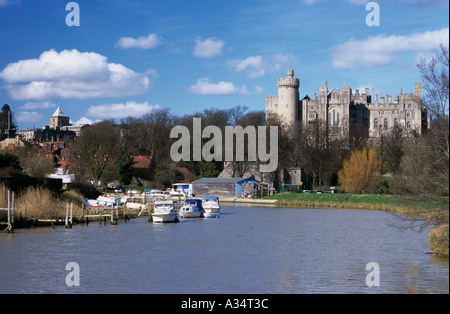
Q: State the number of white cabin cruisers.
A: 3